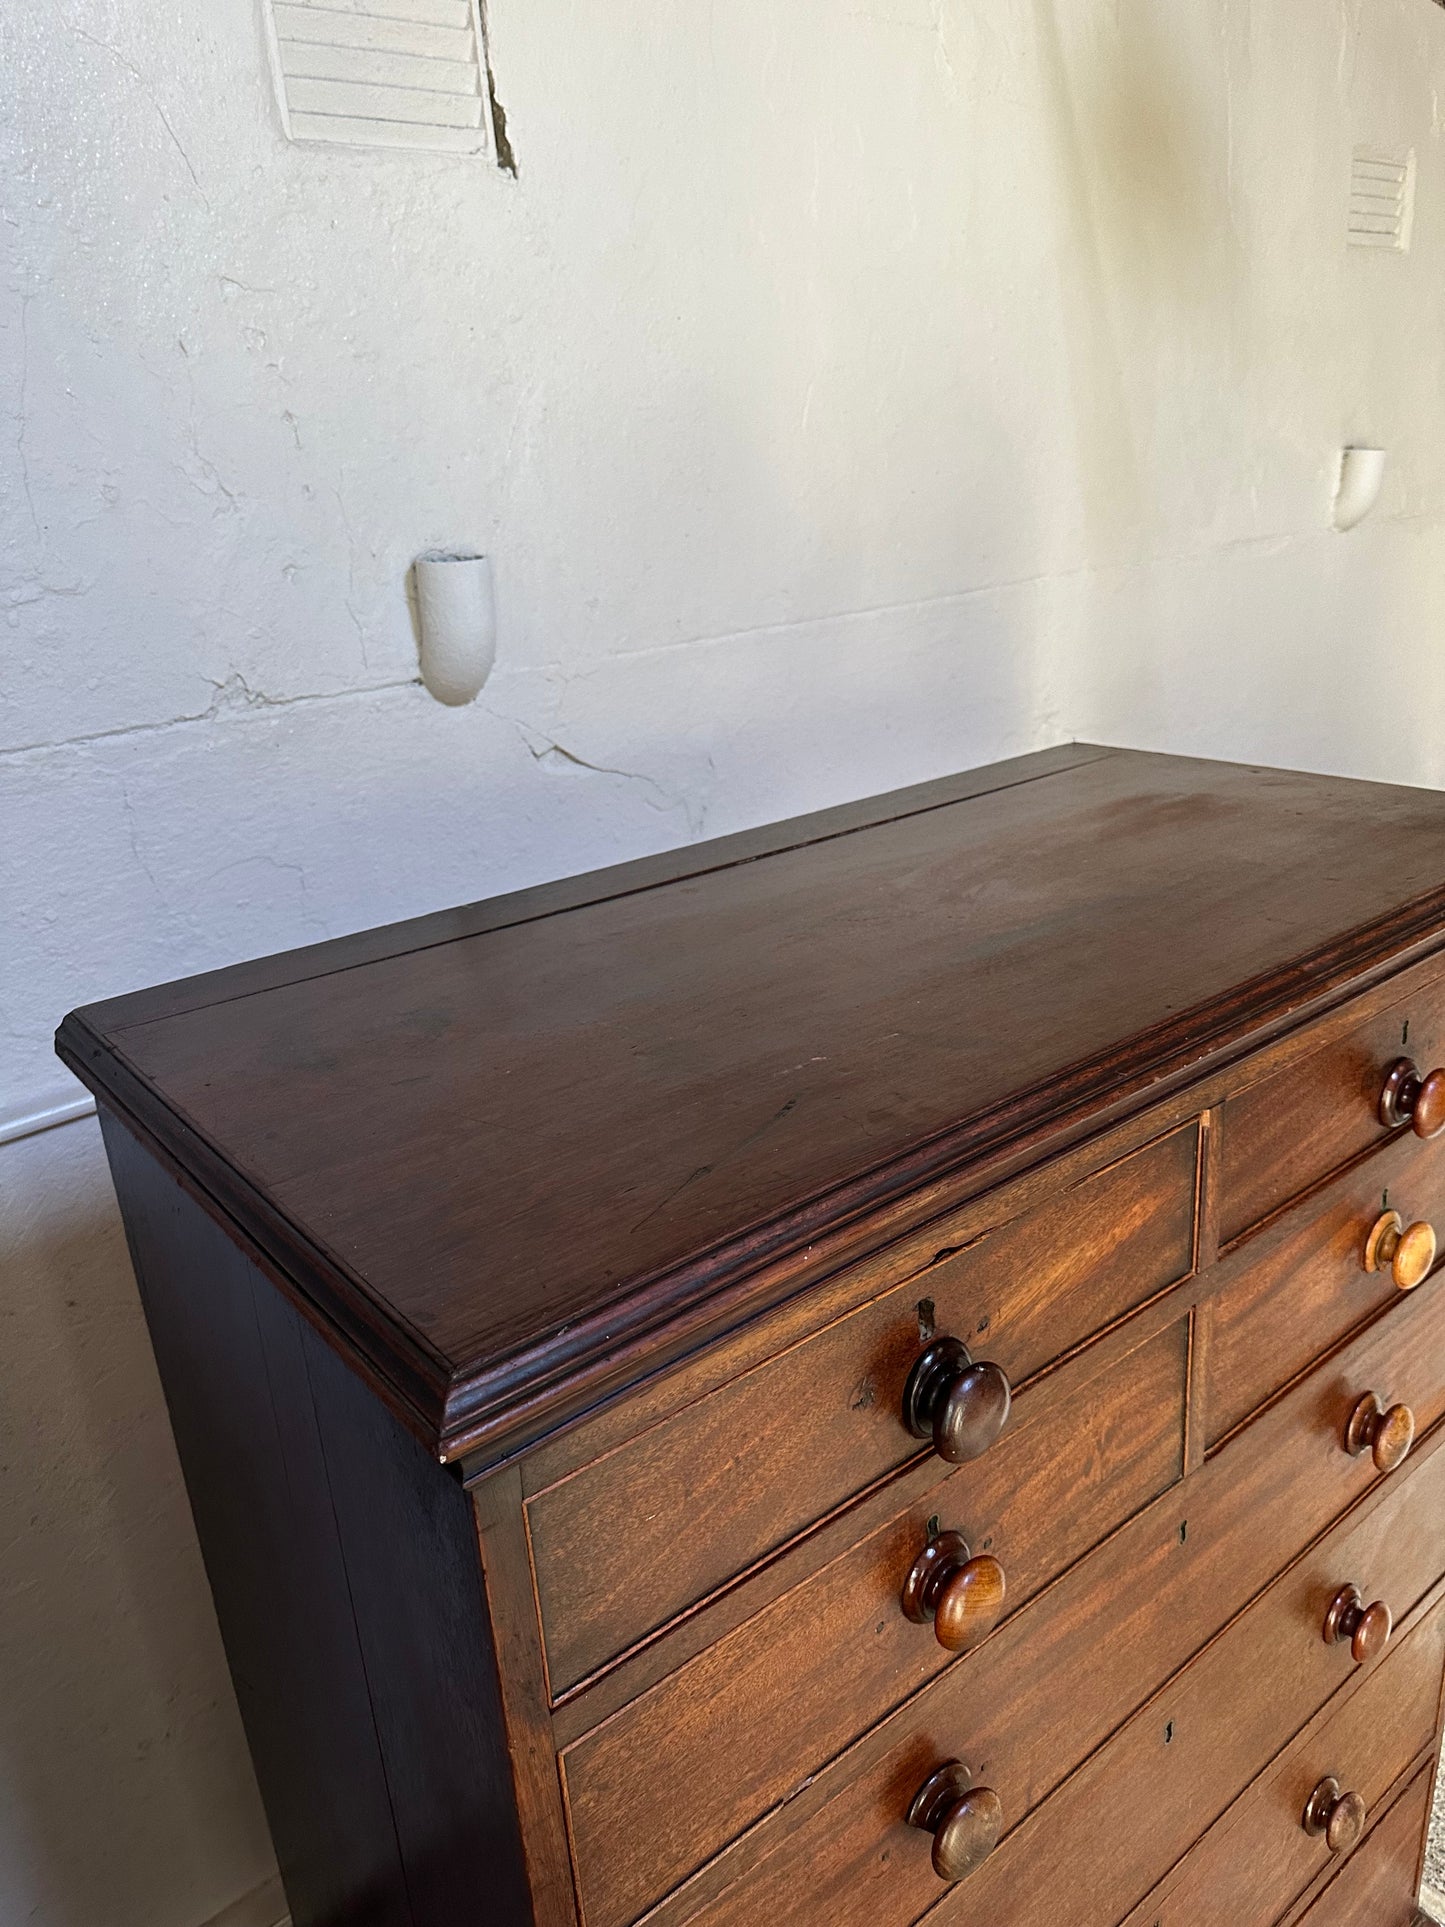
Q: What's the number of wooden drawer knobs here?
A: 8